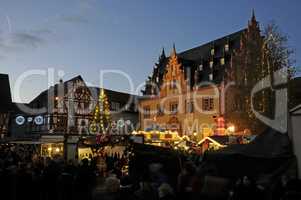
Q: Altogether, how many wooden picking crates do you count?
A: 0